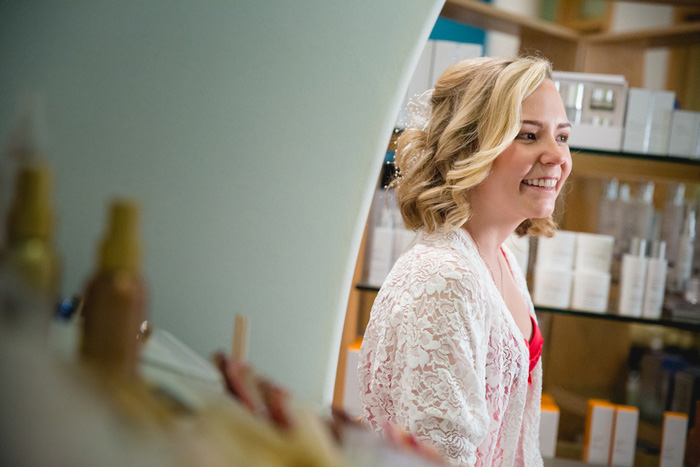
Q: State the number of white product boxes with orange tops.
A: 5